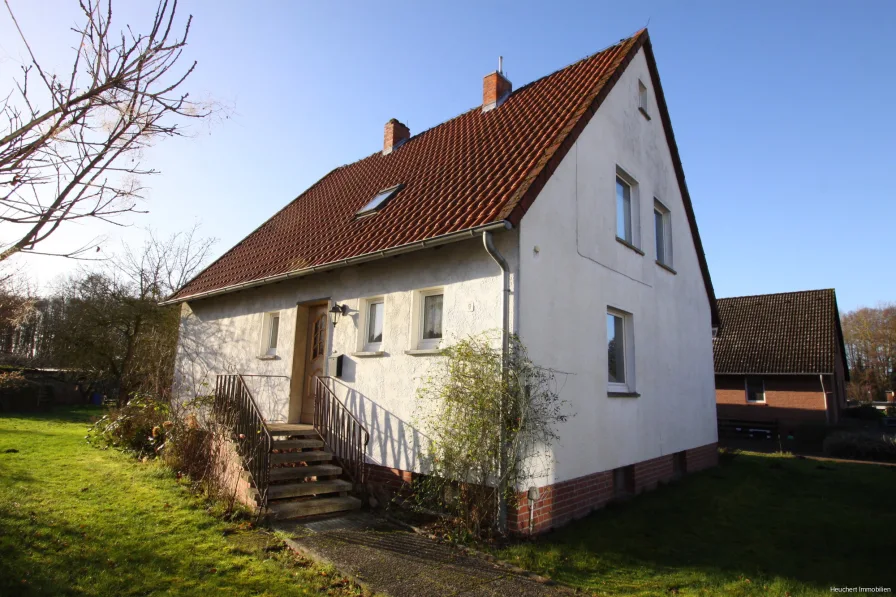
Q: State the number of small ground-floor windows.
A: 3